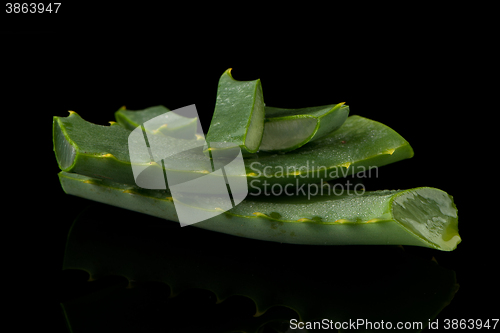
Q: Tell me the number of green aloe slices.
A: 5